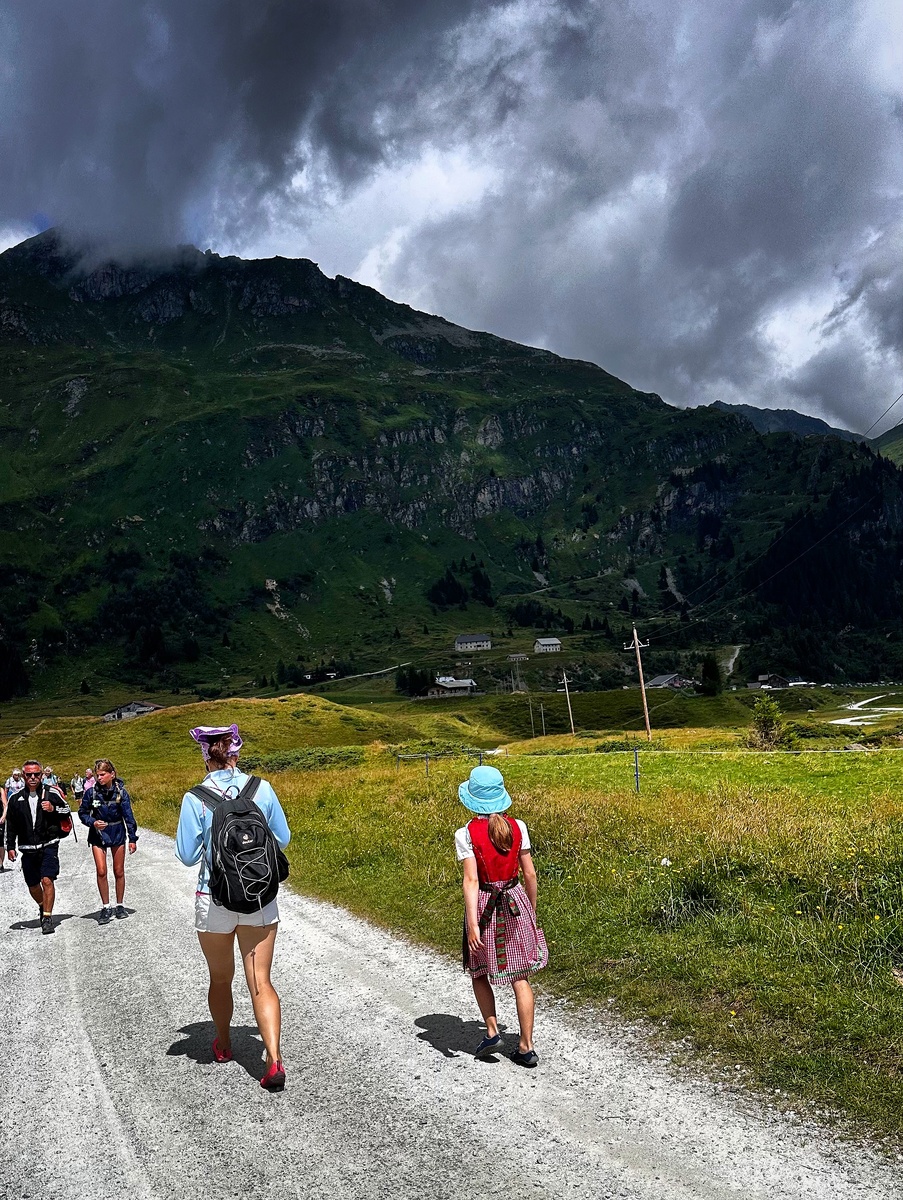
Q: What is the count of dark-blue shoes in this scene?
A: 2